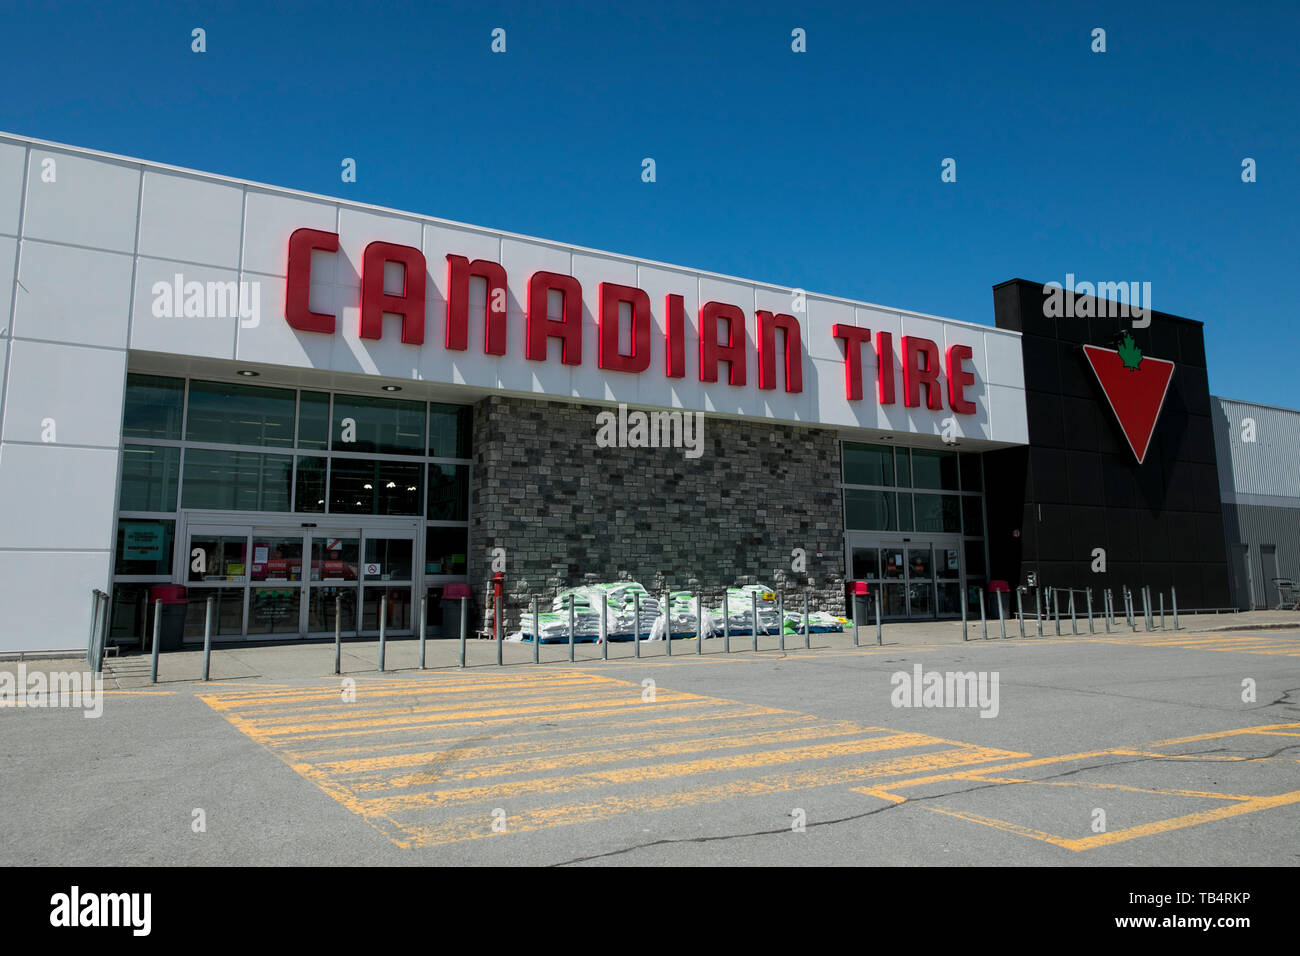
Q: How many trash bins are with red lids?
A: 4